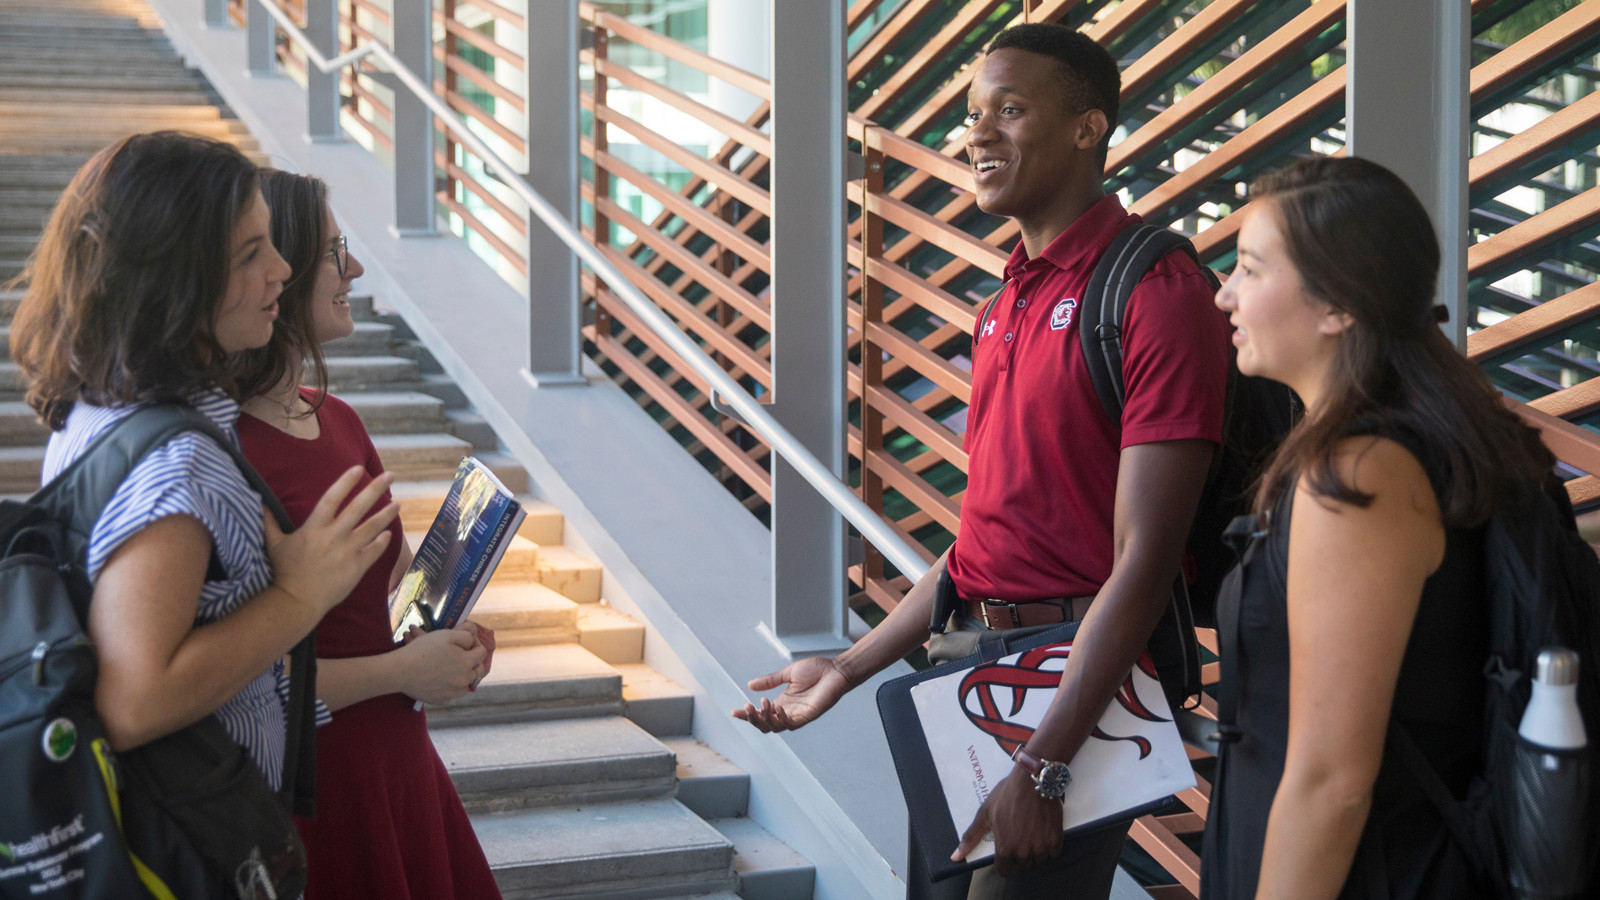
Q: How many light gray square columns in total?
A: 7